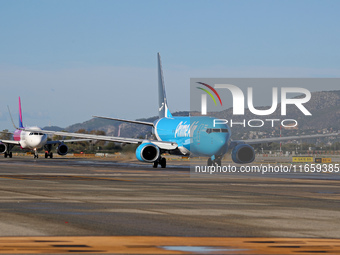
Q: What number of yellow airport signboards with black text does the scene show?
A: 2